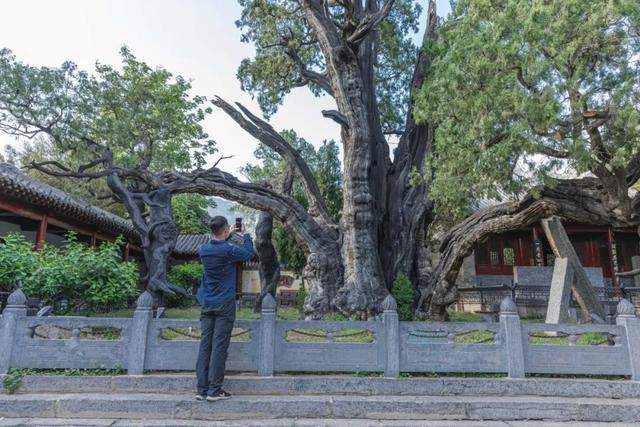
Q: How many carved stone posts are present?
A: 6